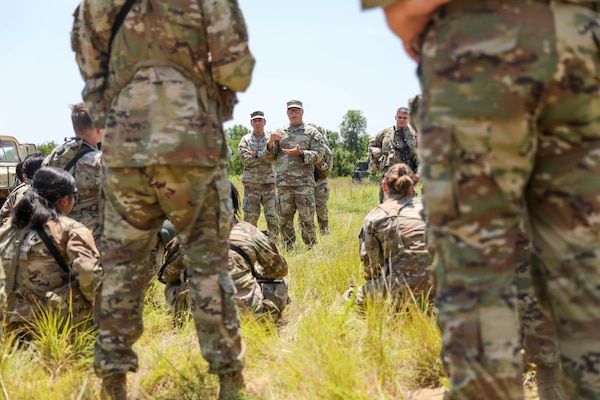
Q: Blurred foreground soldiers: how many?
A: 2